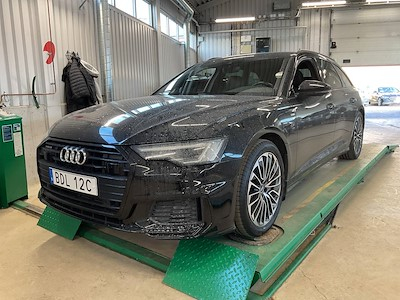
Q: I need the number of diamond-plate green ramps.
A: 2